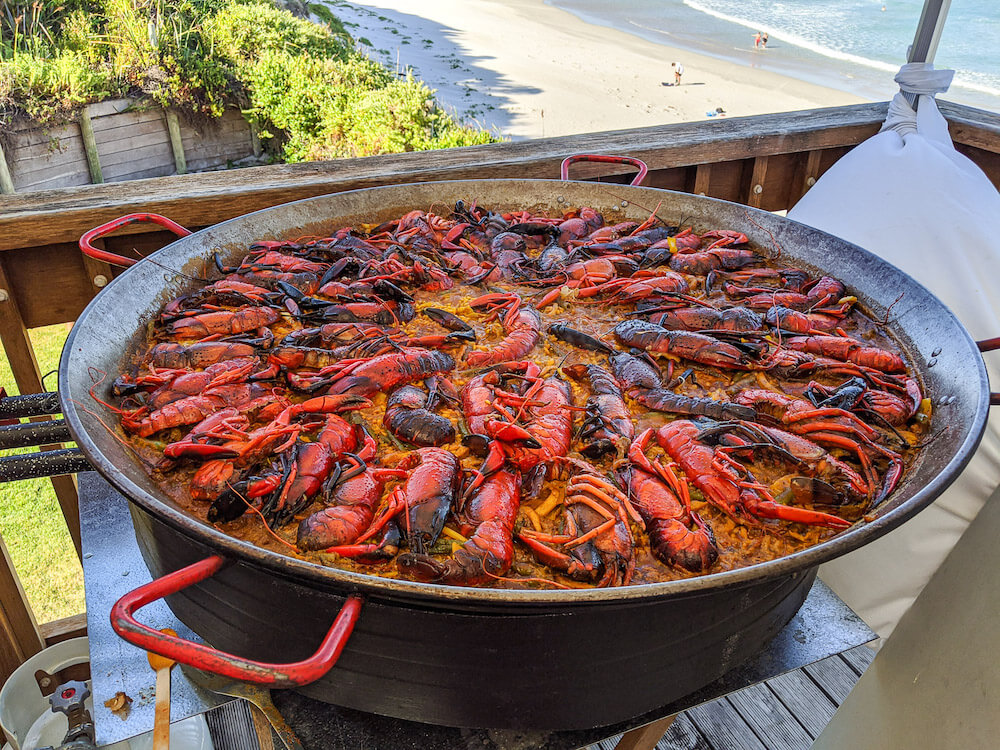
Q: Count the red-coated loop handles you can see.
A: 4